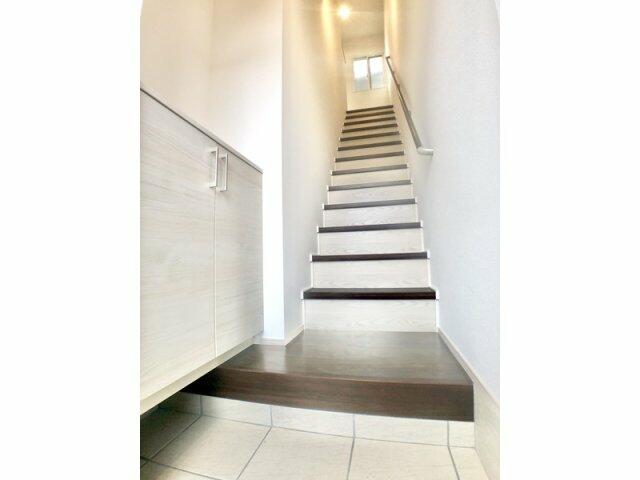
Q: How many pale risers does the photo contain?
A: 13